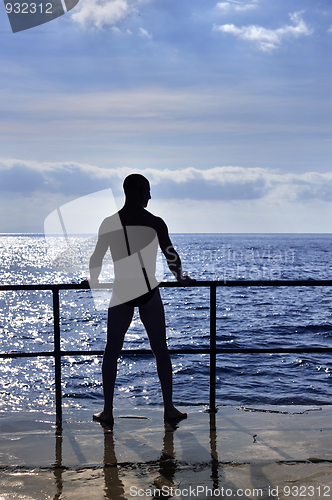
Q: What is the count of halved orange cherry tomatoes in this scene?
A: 0